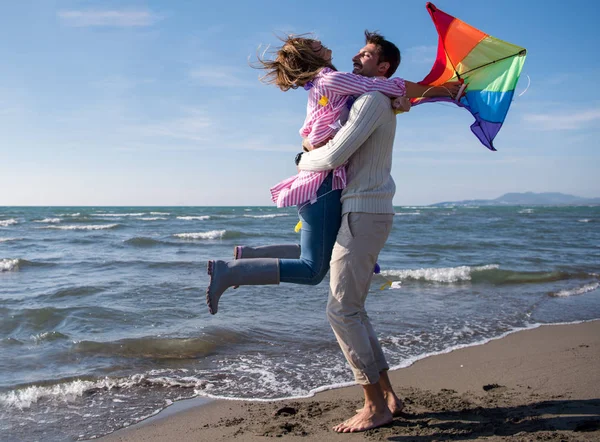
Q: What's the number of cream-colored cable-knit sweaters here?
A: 1